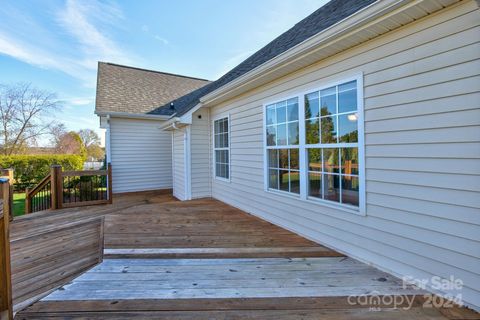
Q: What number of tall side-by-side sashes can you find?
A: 2